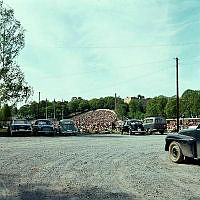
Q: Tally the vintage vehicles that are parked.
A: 6